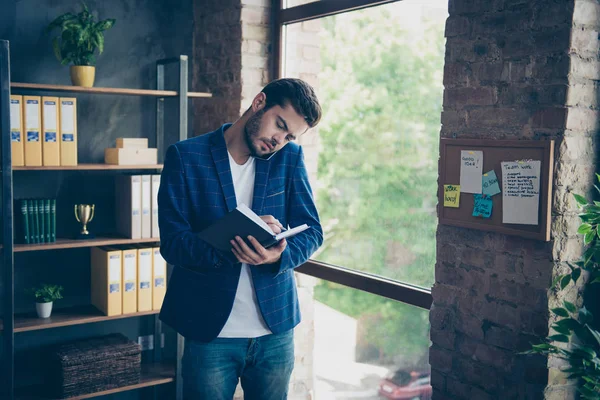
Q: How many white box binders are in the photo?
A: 3